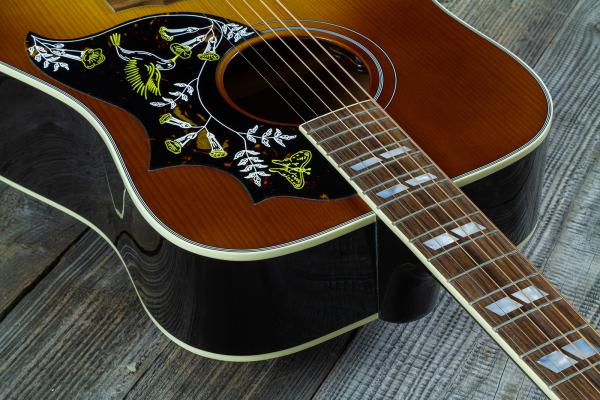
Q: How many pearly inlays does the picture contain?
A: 10